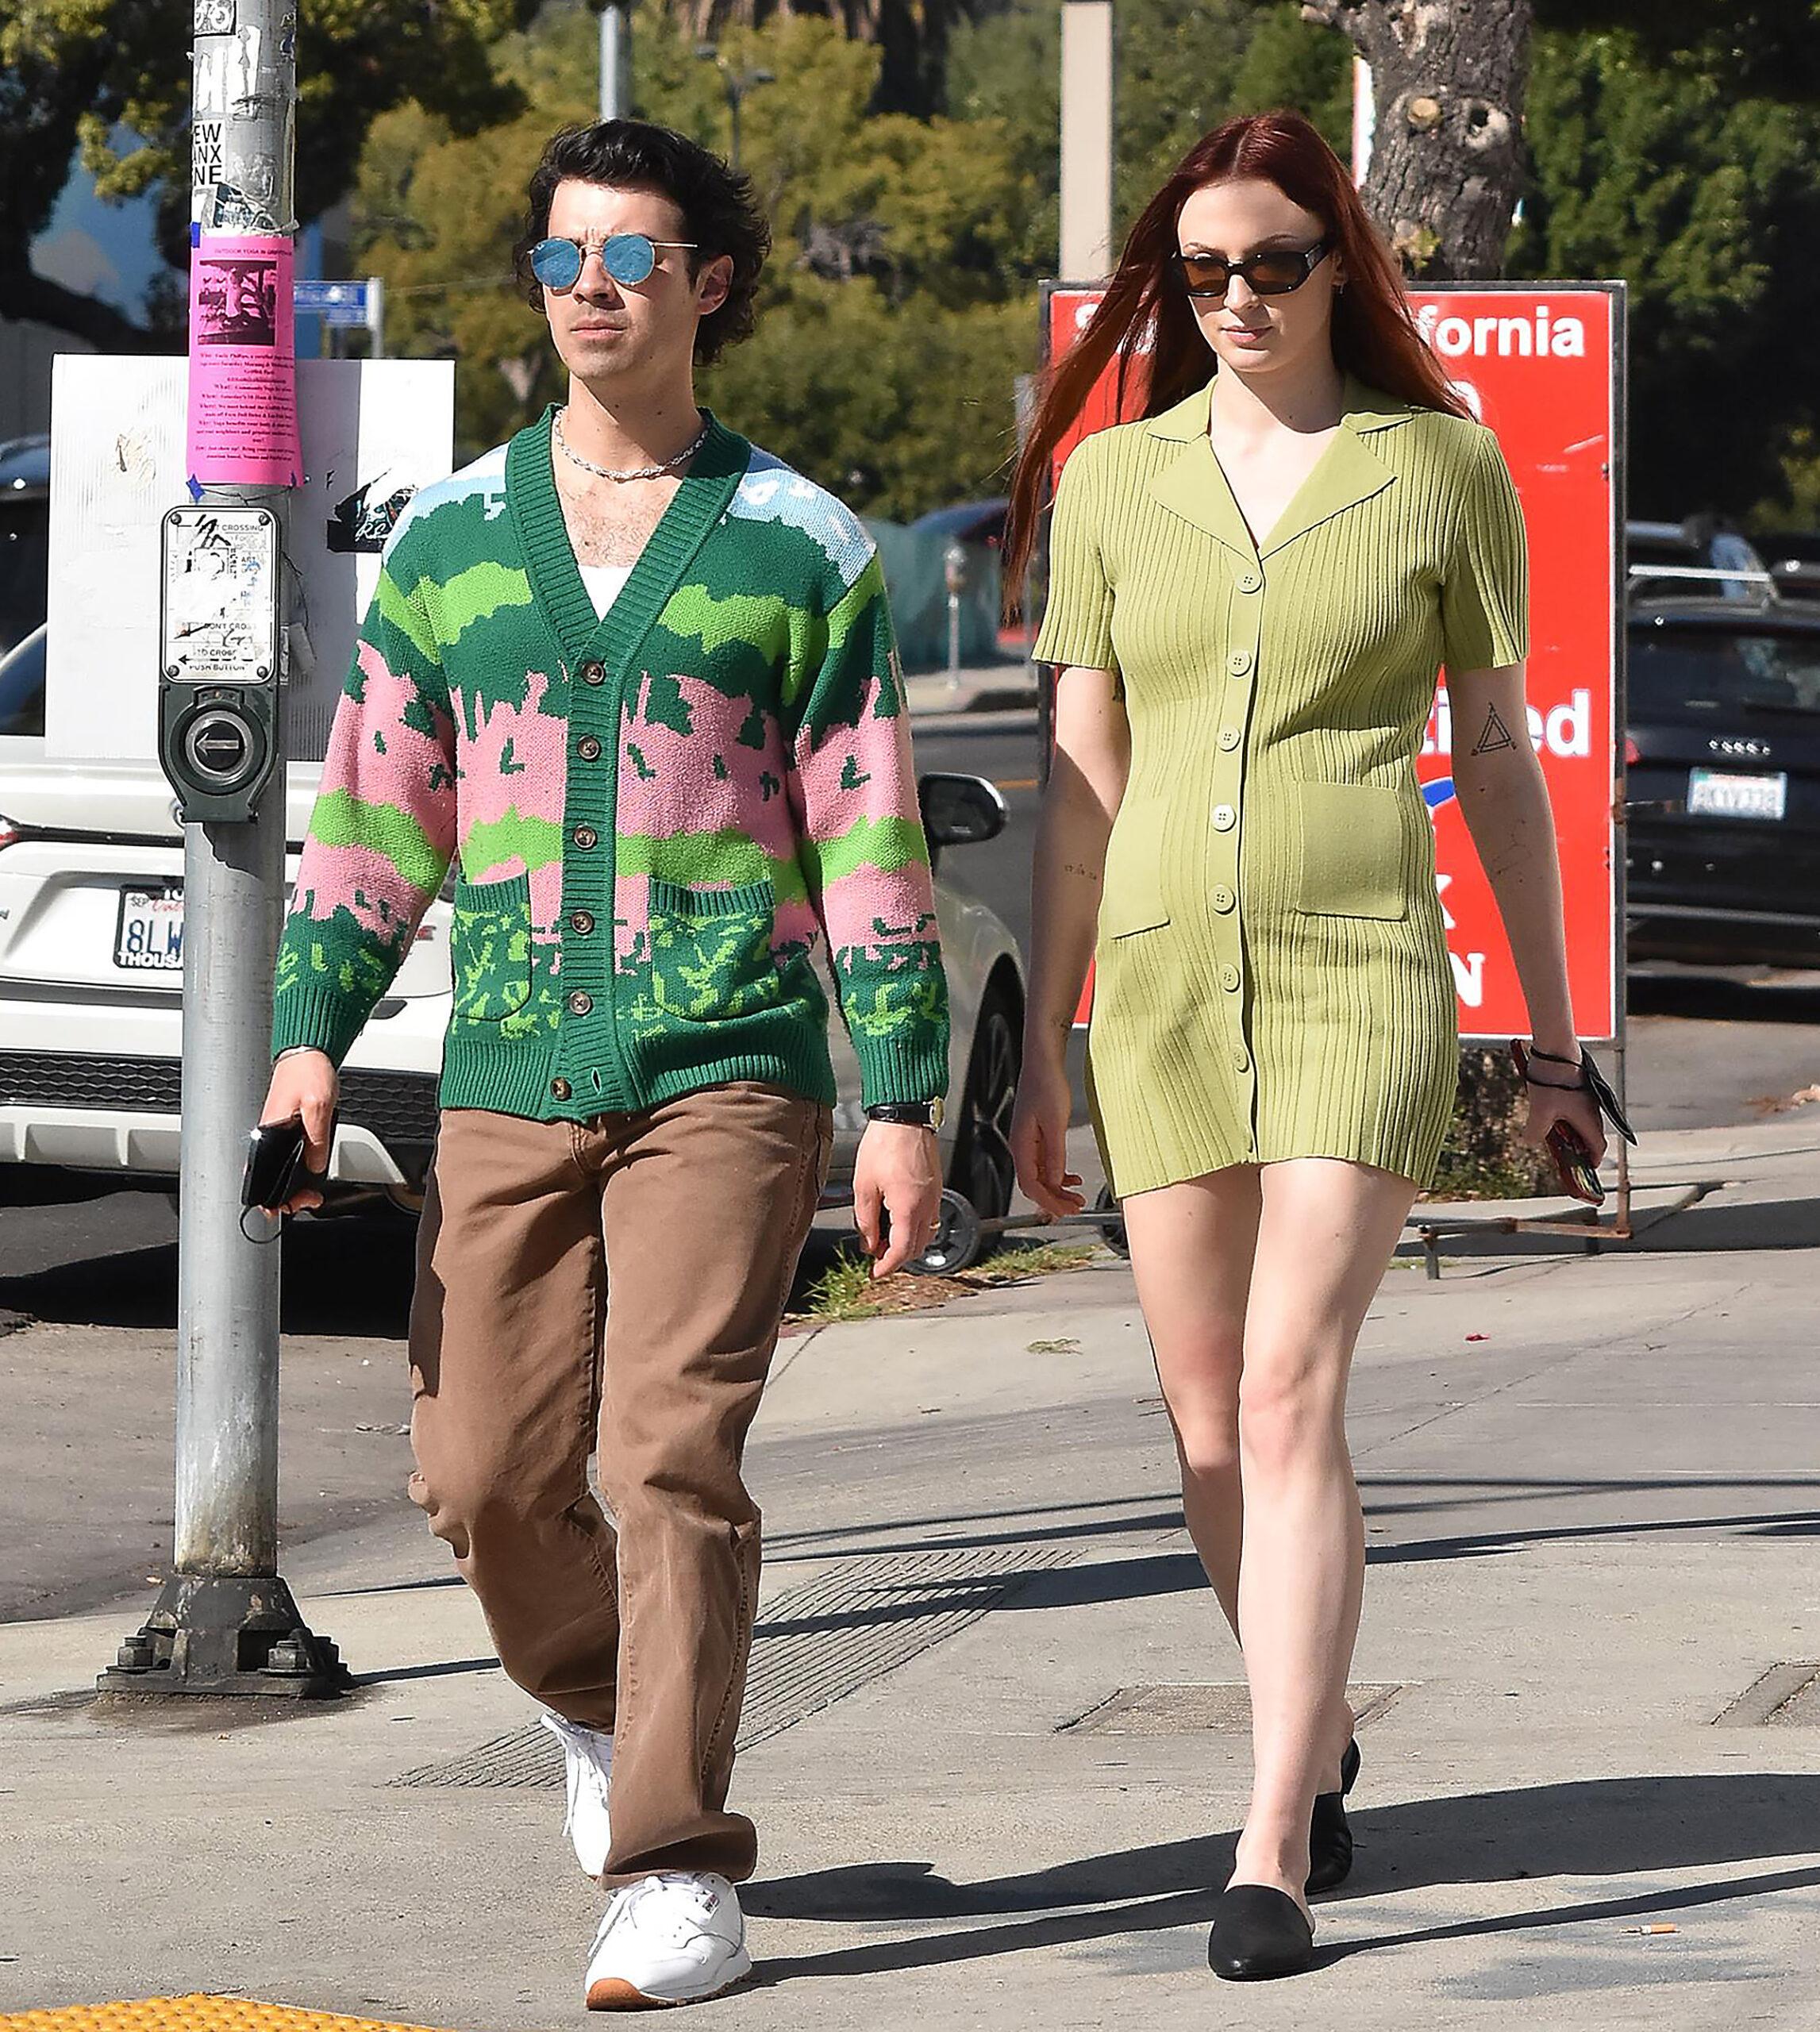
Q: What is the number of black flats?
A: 2